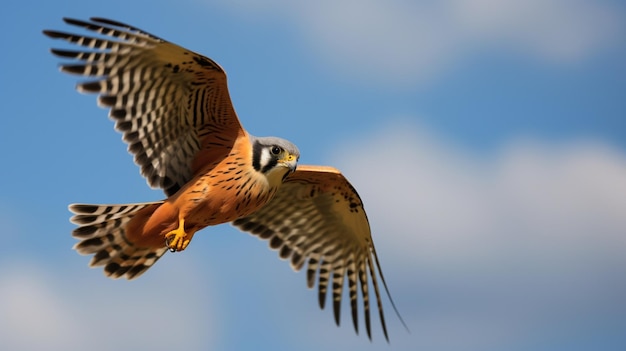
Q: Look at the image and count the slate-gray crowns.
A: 1